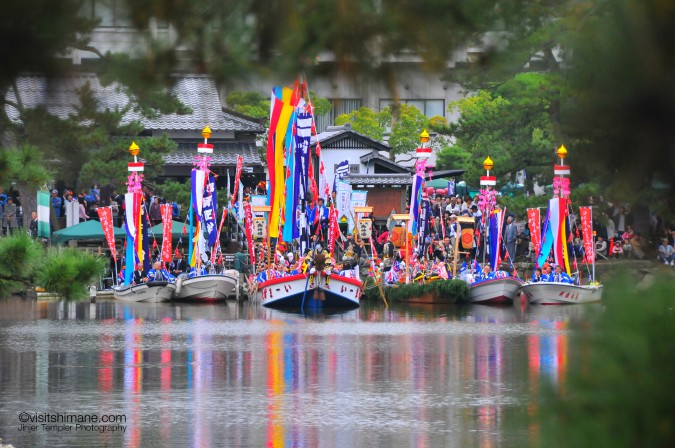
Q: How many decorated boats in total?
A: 6